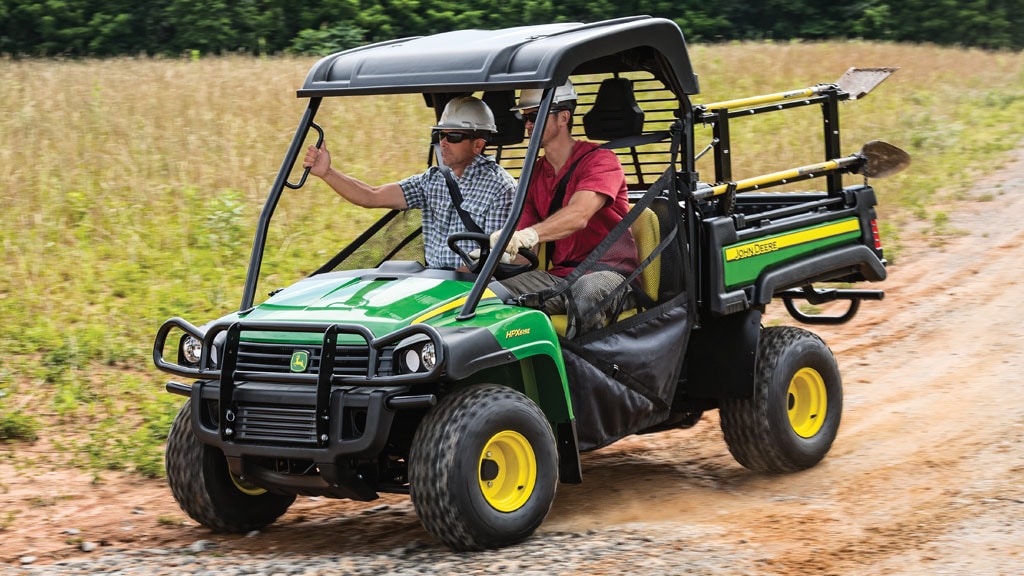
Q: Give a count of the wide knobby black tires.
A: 3